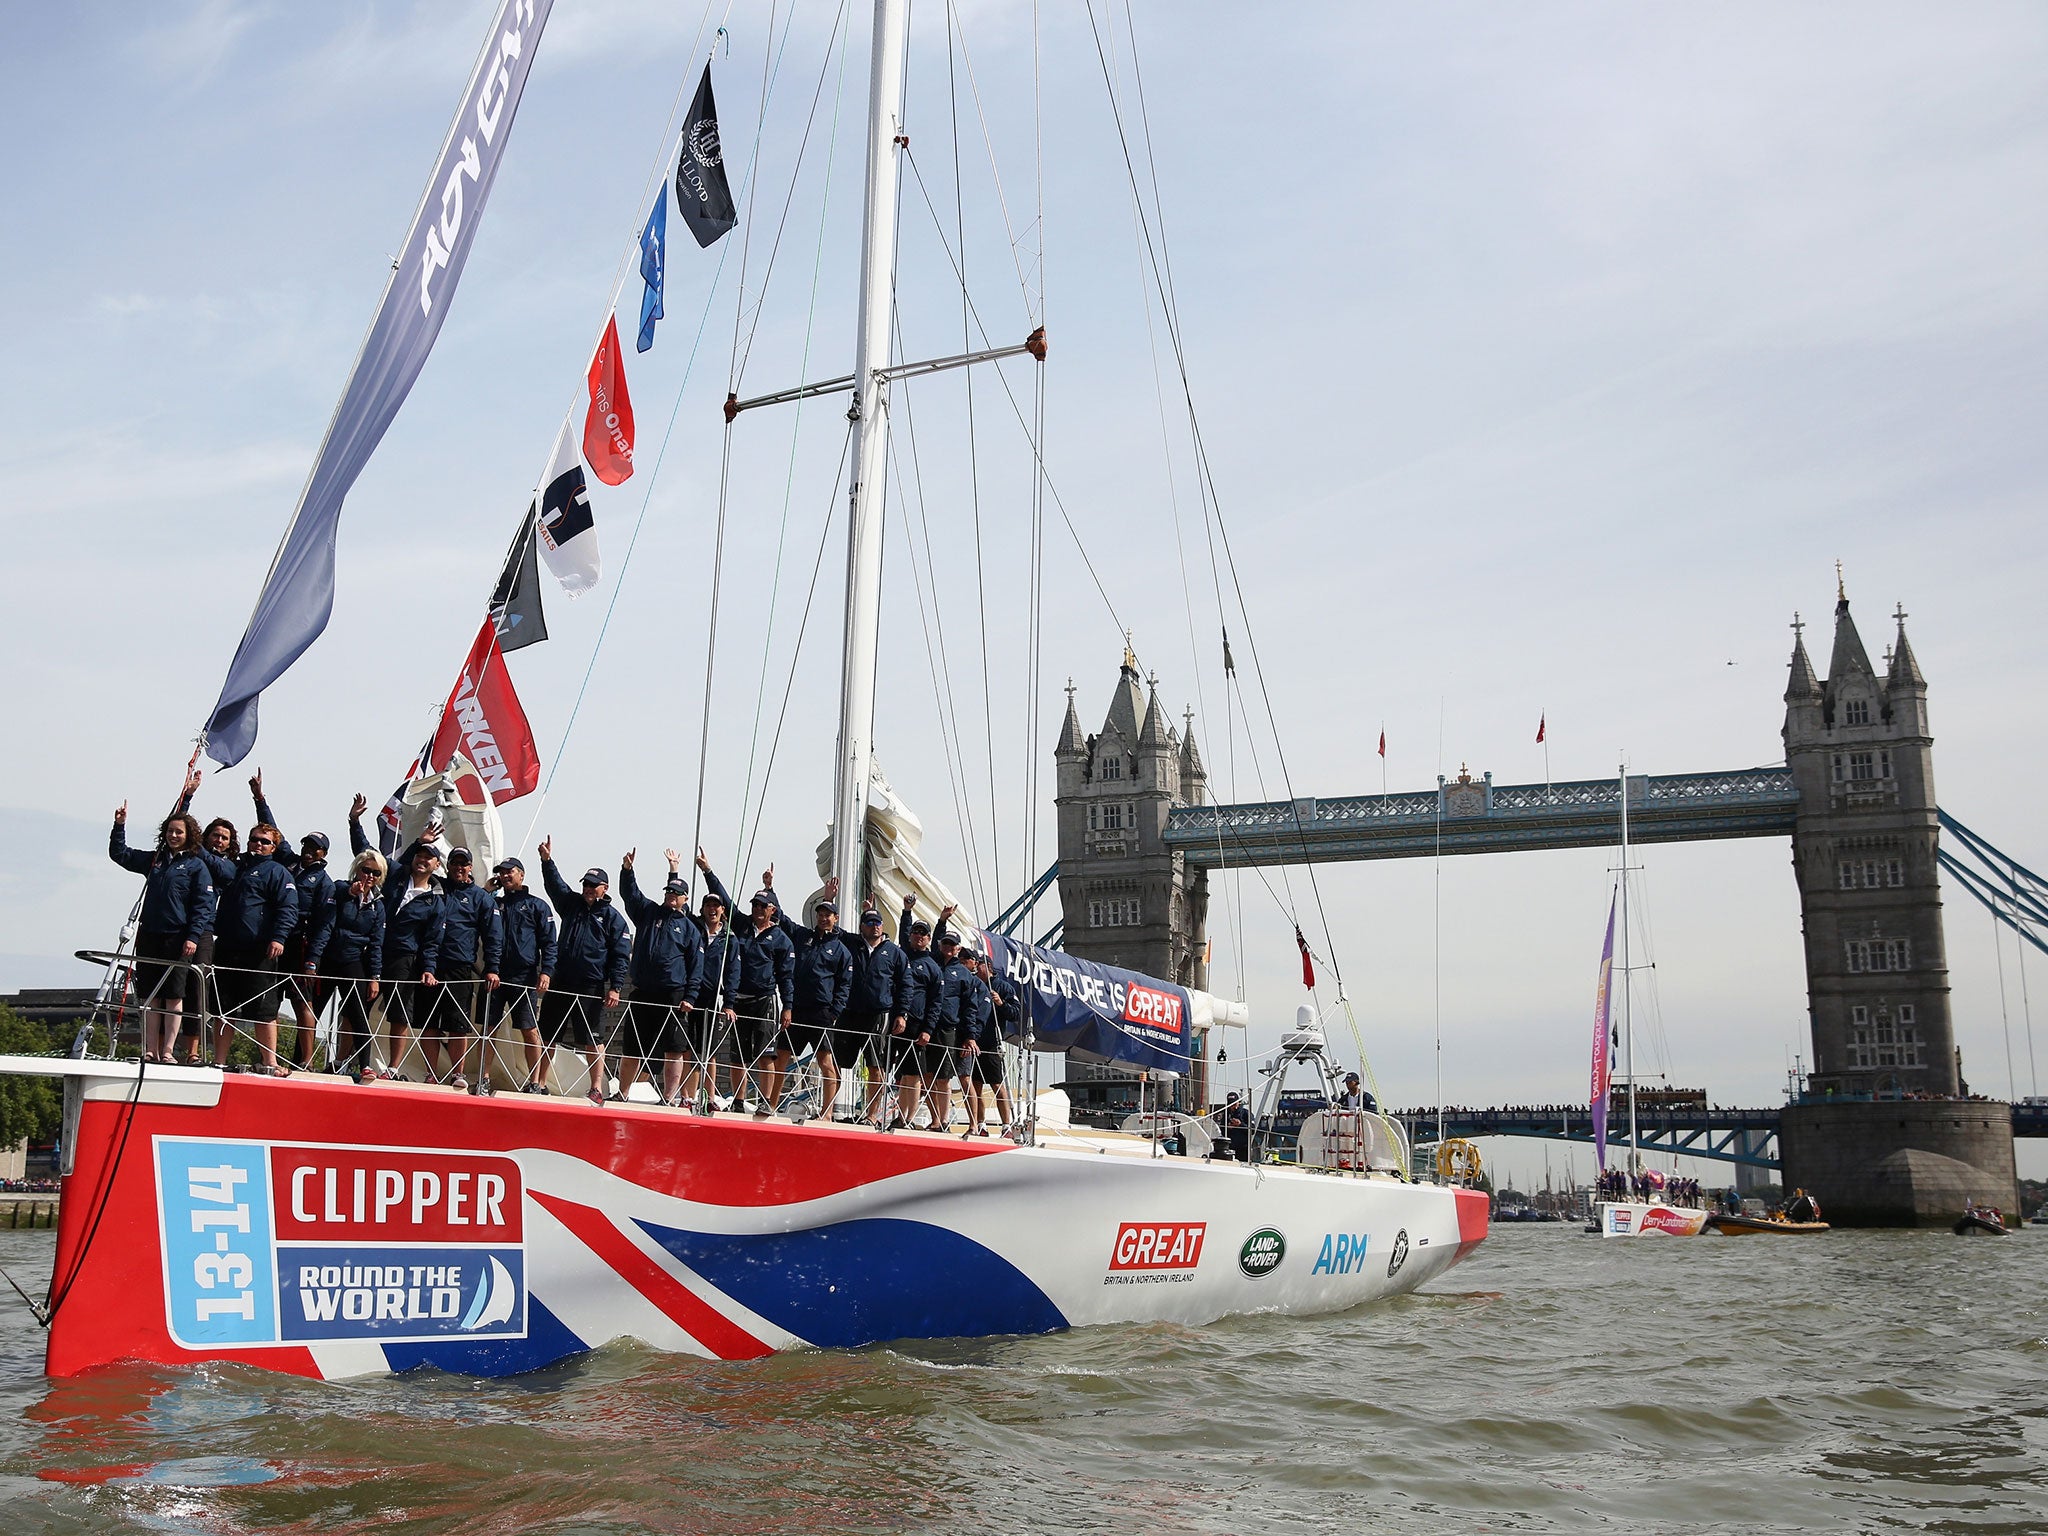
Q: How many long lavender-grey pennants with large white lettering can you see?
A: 1